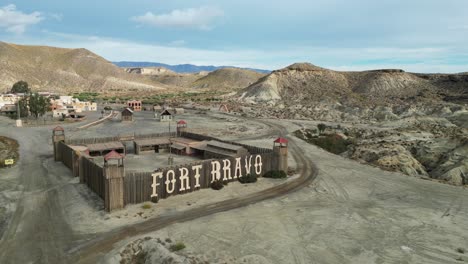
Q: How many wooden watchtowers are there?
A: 4